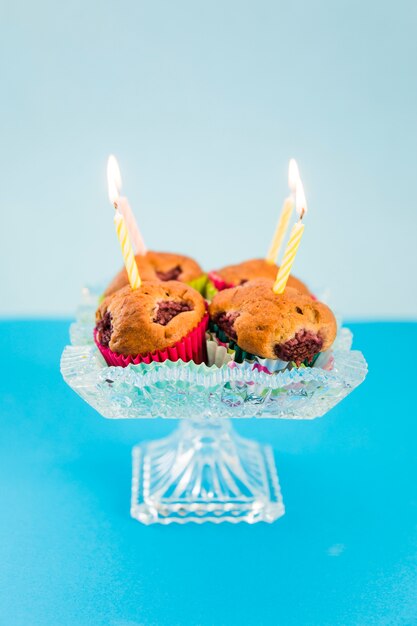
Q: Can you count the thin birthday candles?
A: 4